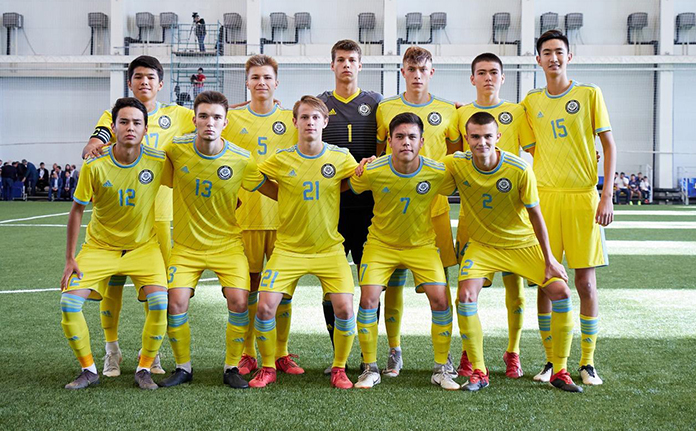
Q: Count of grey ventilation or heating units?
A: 15